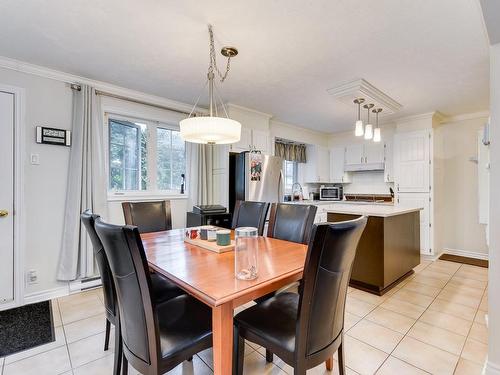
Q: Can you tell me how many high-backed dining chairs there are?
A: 6